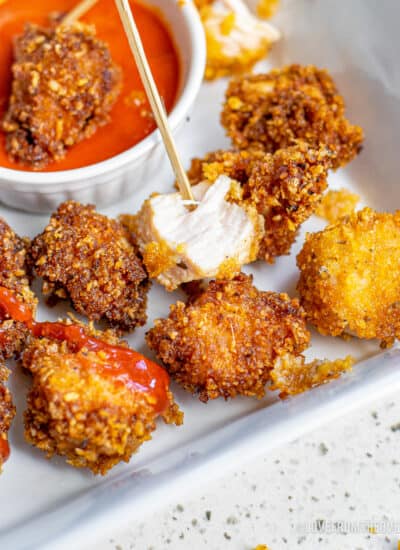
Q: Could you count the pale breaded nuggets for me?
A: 1